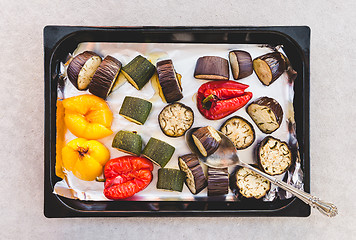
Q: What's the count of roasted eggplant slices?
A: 14